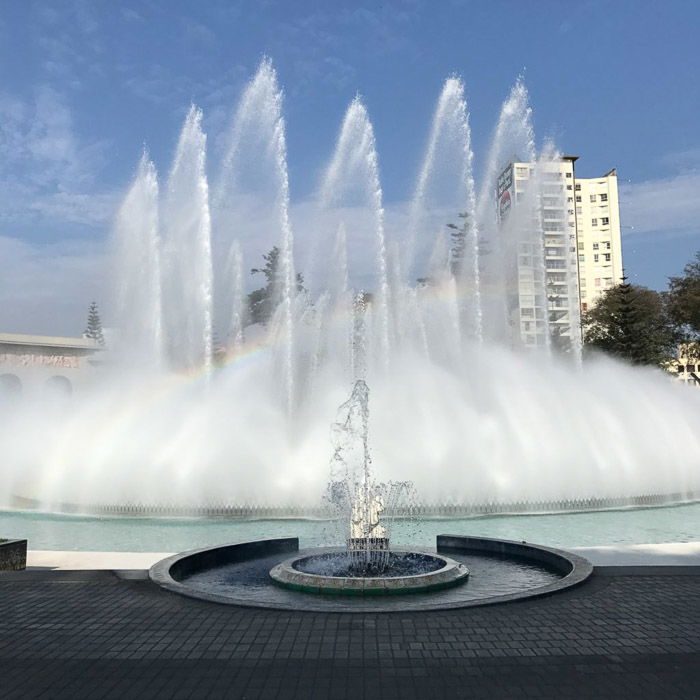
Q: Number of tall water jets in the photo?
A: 7